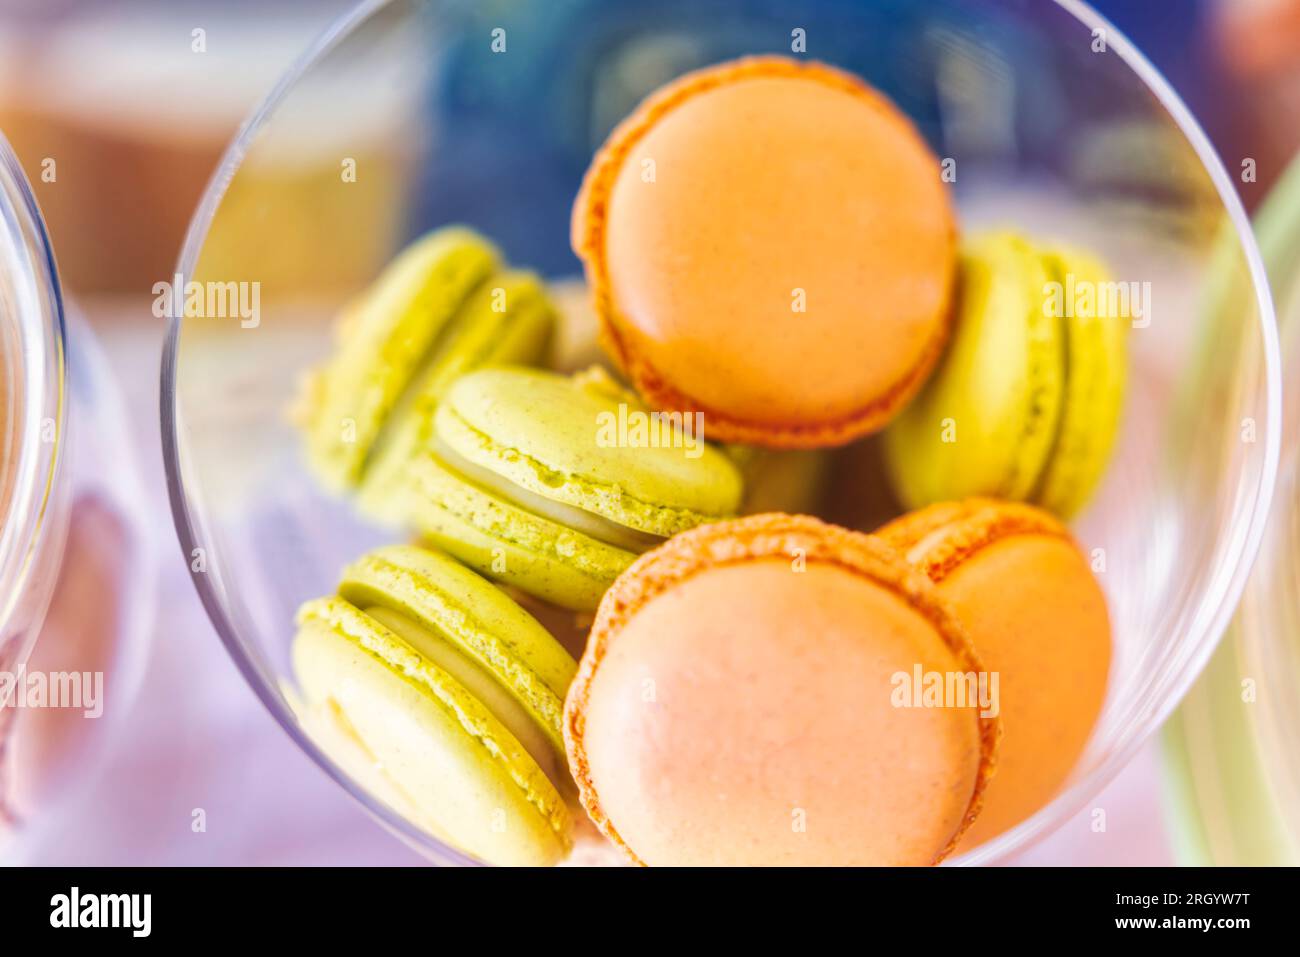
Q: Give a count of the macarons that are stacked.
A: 7